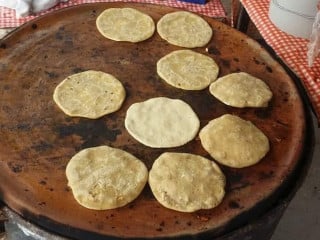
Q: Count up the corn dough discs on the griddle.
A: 9